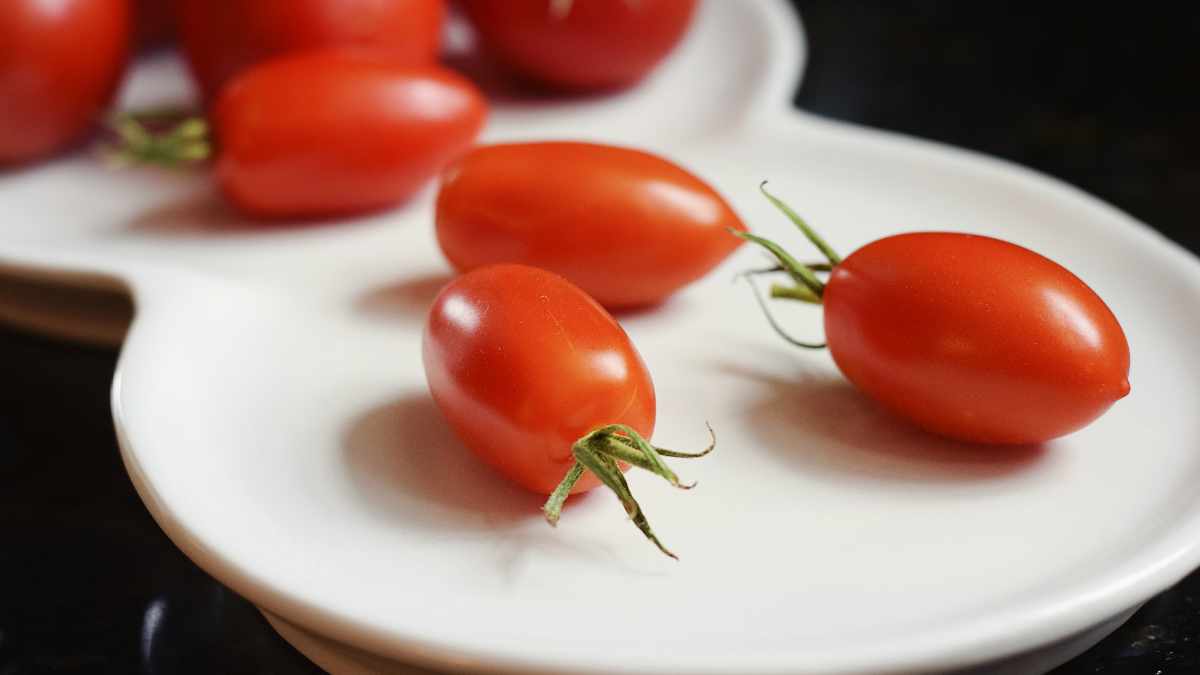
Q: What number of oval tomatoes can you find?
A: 4